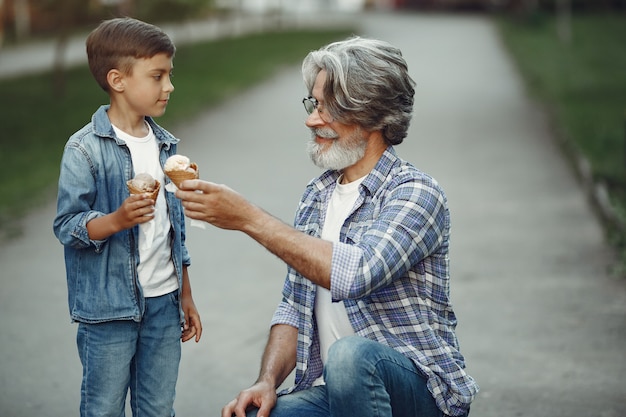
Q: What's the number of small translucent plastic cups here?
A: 0